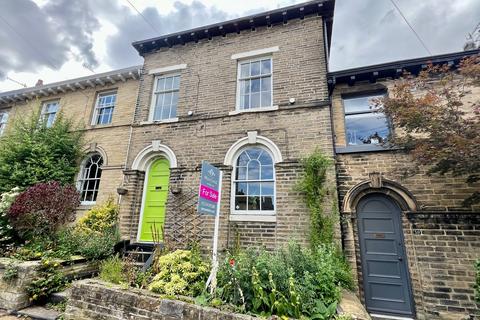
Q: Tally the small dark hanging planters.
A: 2